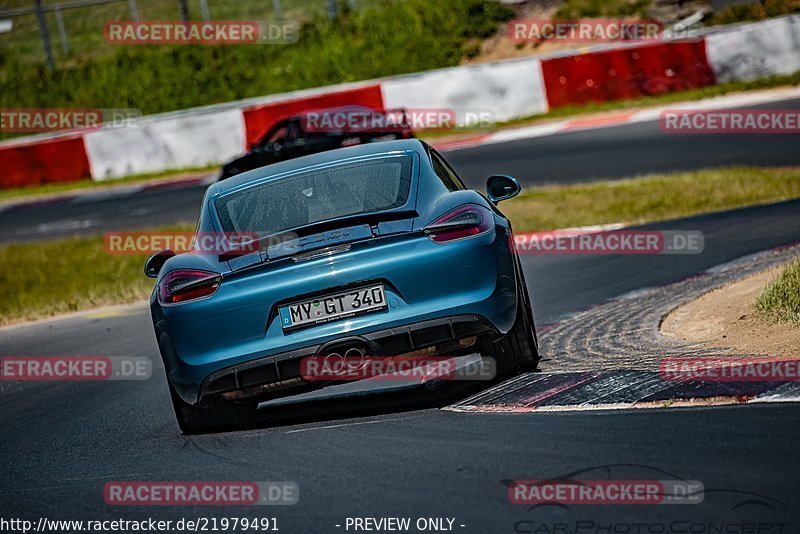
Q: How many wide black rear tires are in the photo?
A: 2